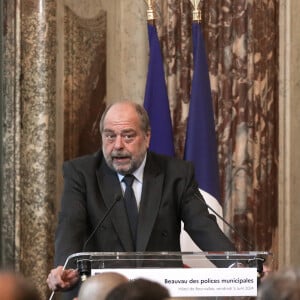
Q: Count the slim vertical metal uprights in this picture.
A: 2